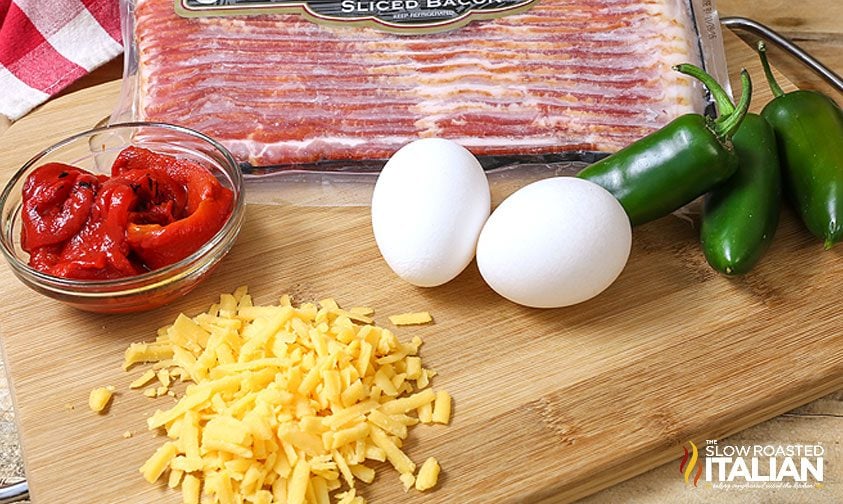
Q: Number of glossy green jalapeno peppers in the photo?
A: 3